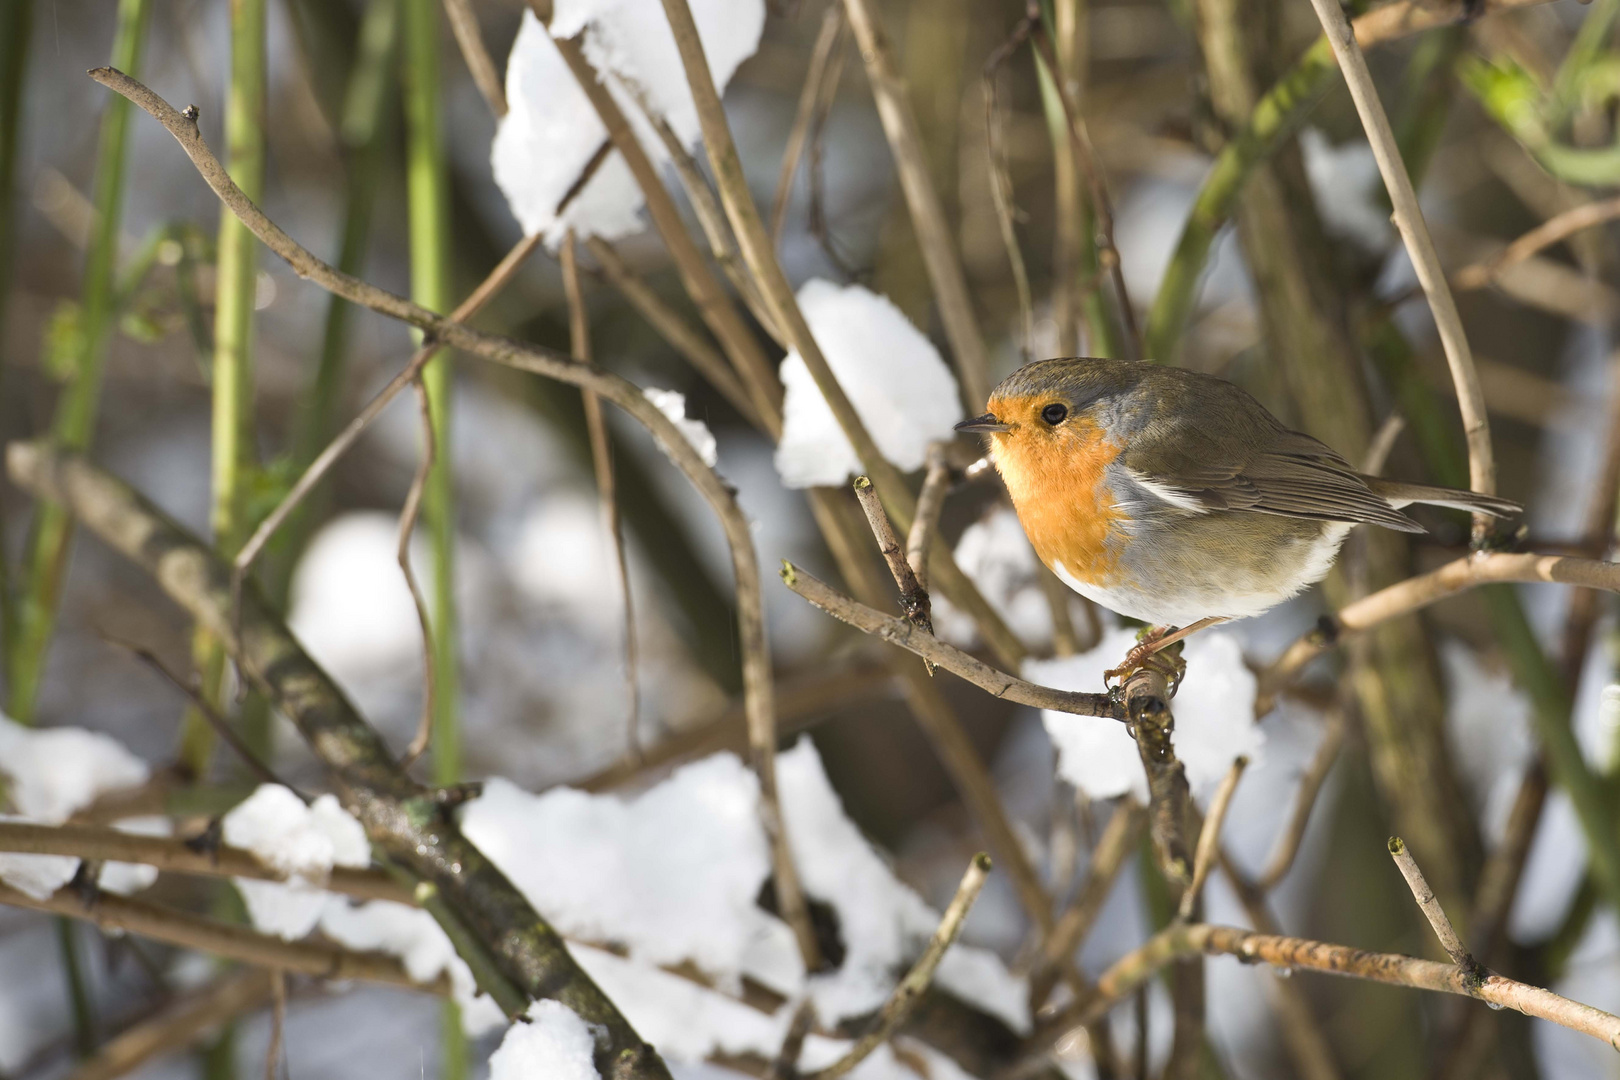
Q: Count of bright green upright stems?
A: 3